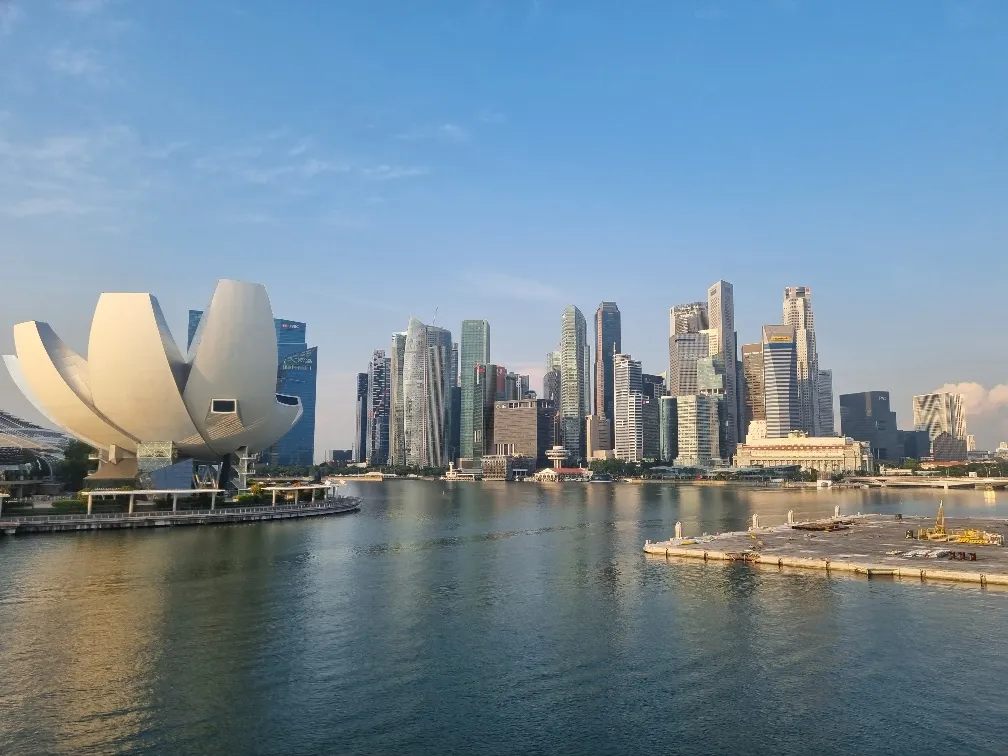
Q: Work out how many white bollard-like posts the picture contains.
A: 4